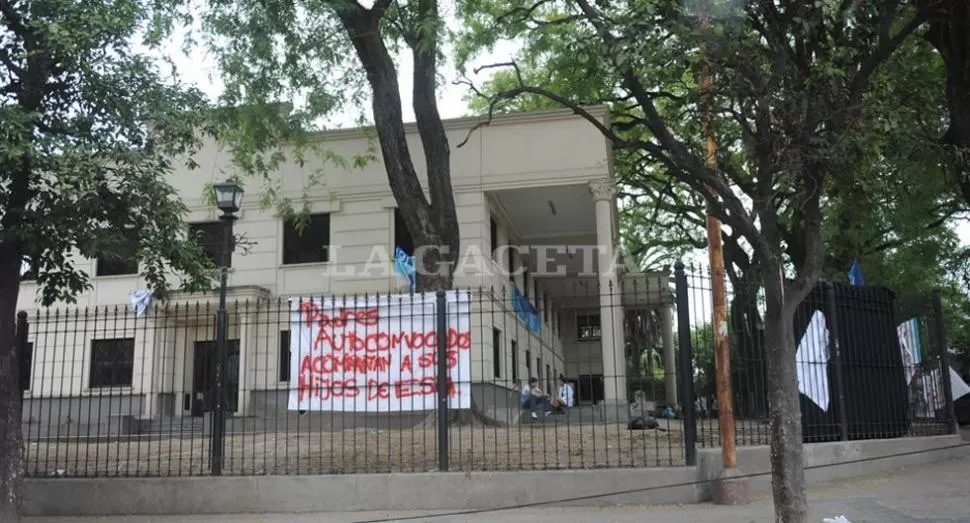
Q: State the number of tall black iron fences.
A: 1